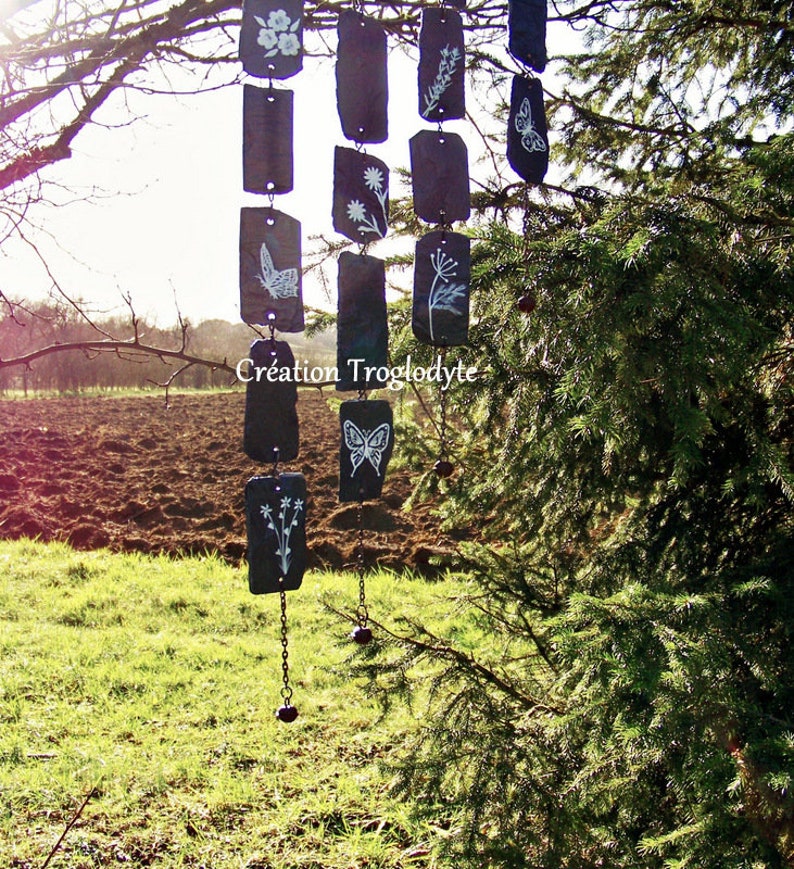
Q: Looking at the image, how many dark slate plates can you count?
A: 14